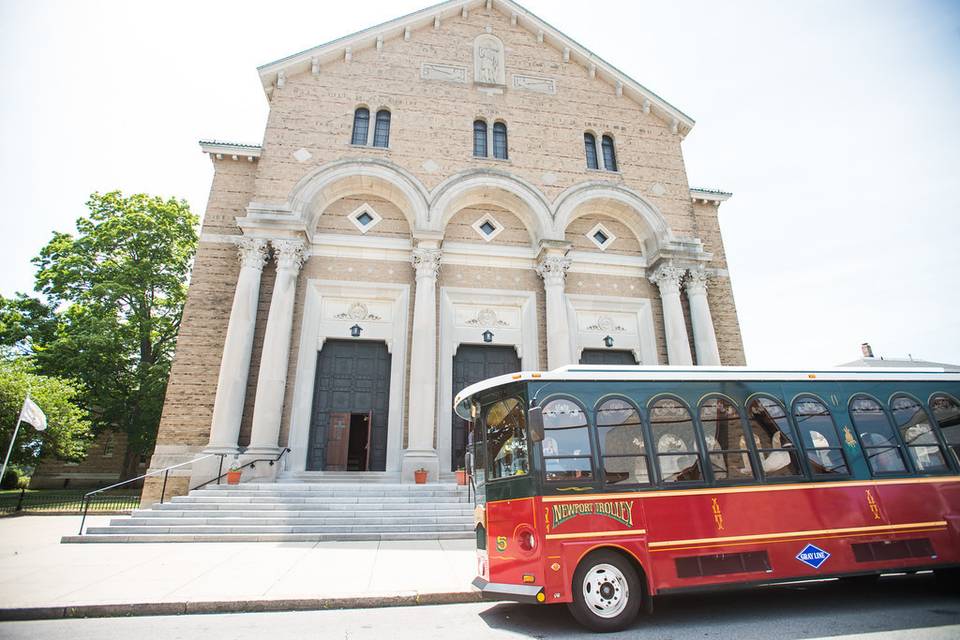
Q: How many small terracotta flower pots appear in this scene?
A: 3